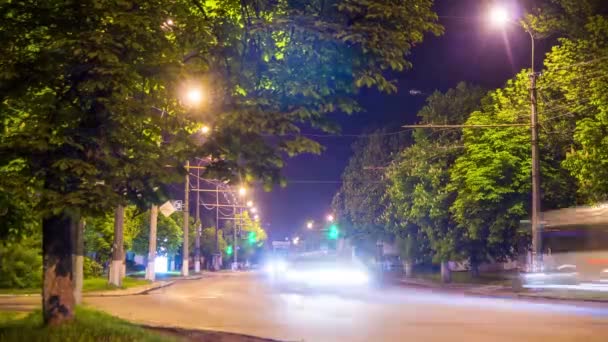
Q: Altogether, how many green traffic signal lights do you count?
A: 3